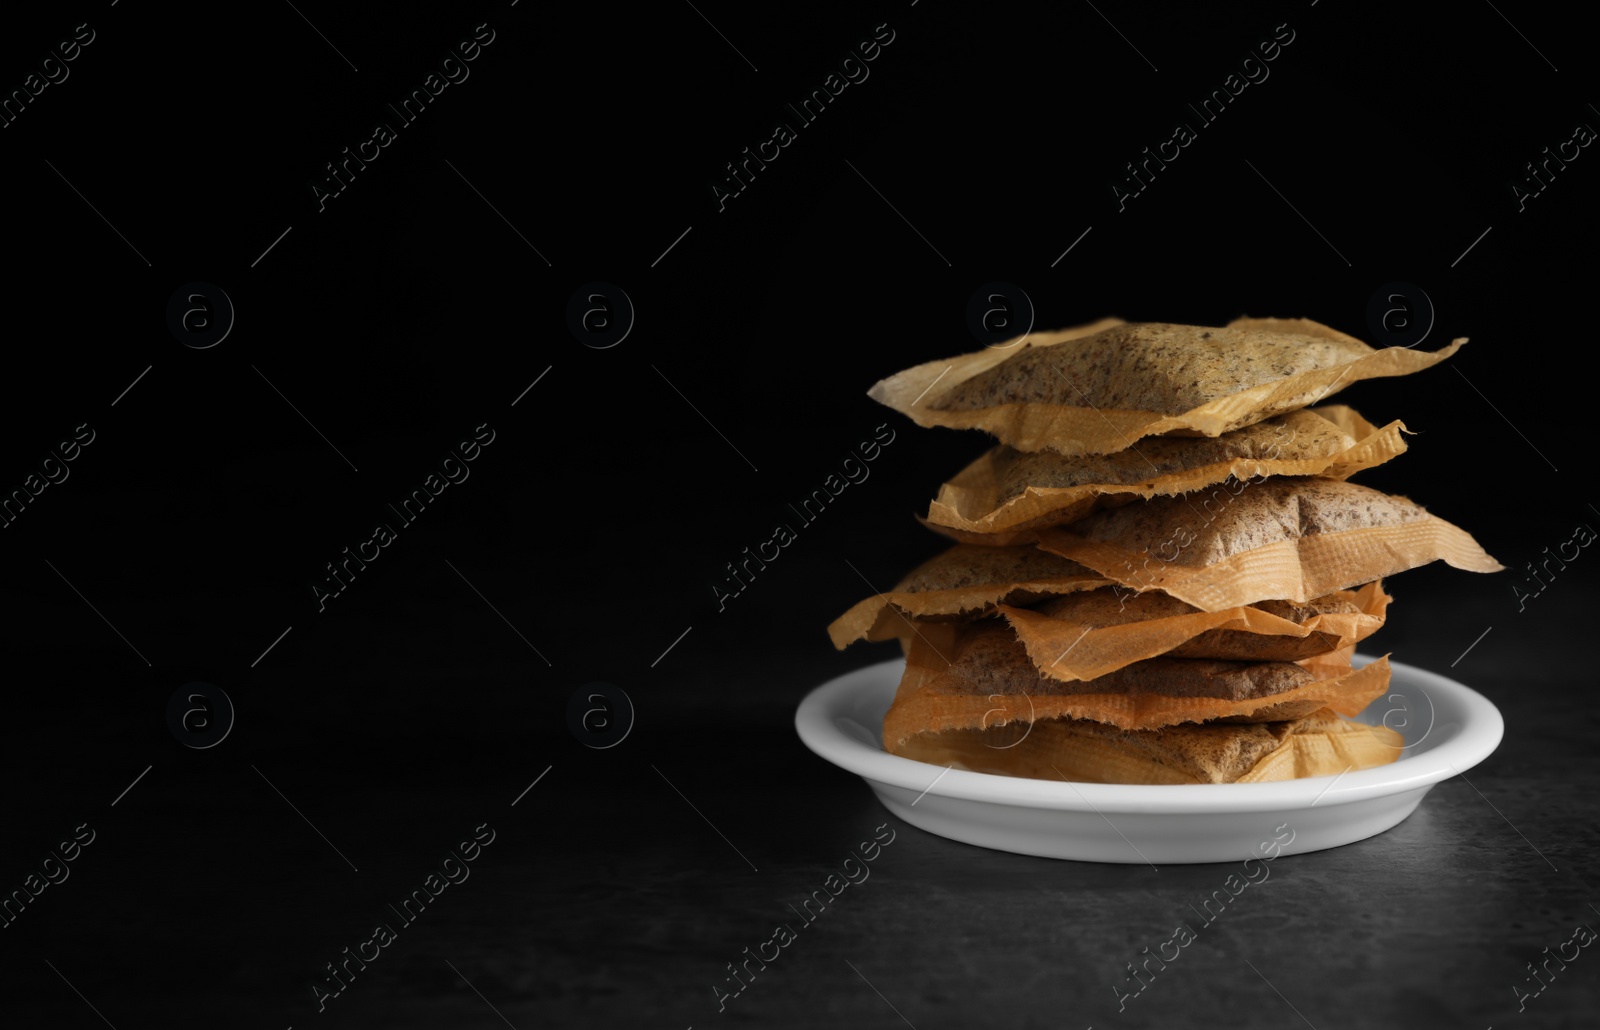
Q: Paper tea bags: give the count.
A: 7